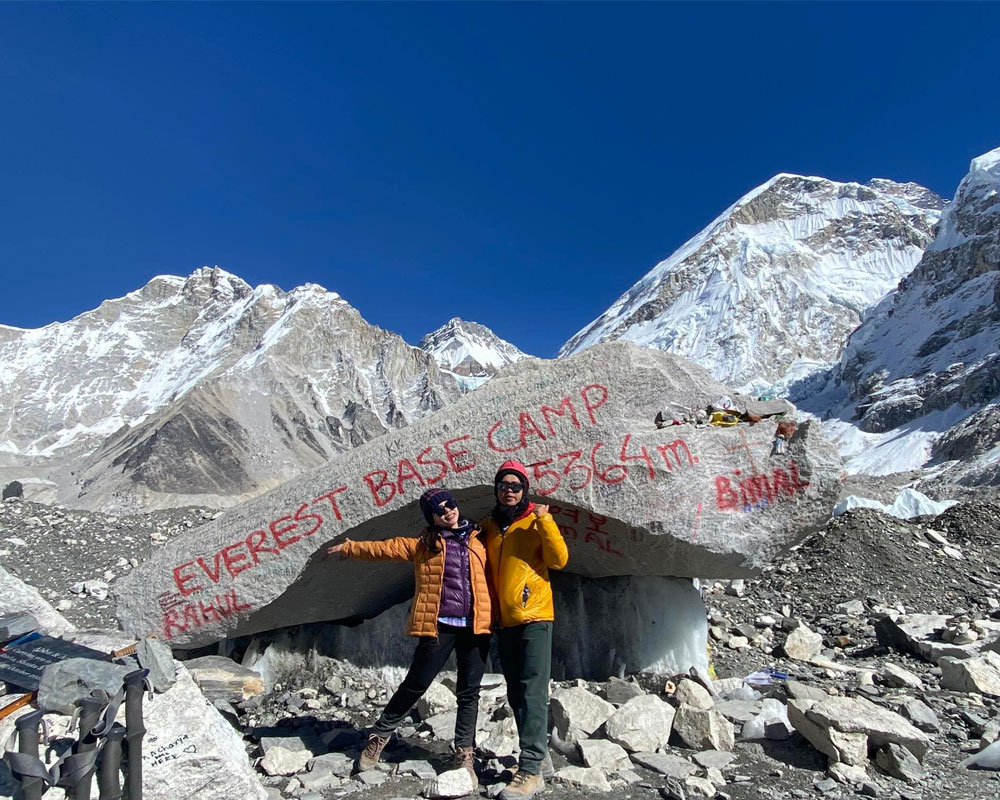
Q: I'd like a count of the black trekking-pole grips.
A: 4